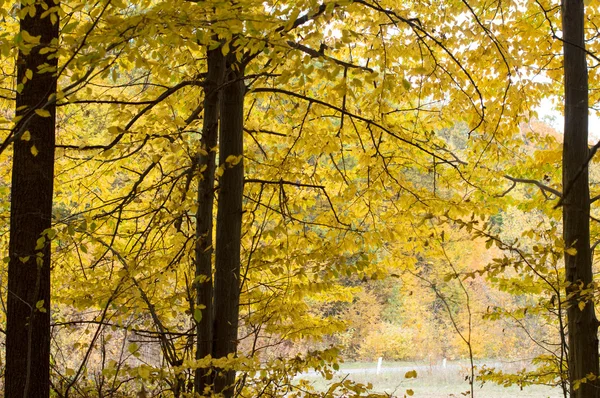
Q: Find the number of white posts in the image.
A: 2